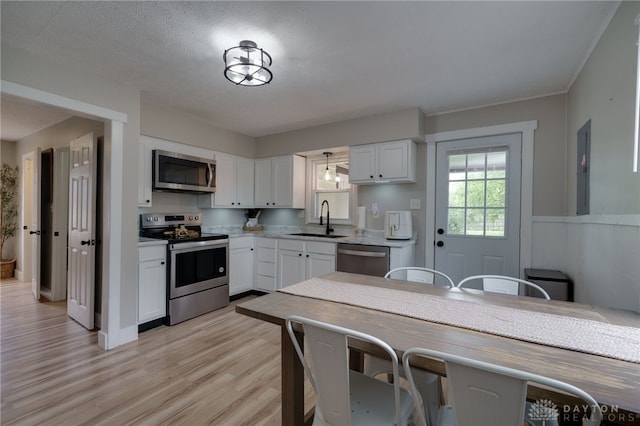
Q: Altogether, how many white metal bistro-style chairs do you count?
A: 4